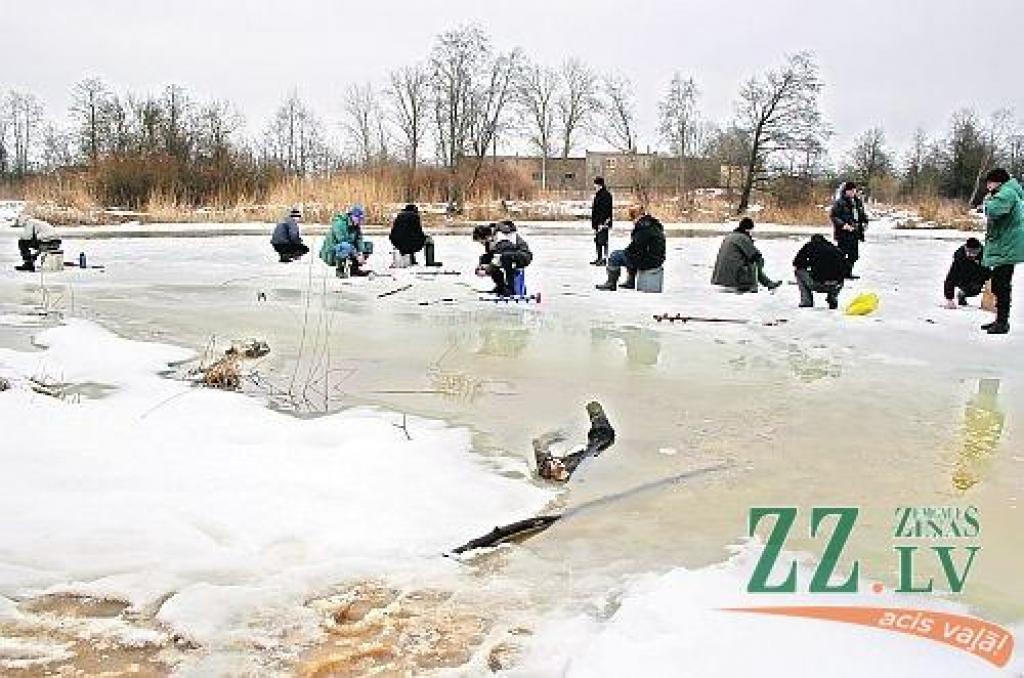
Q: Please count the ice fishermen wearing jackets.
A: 12